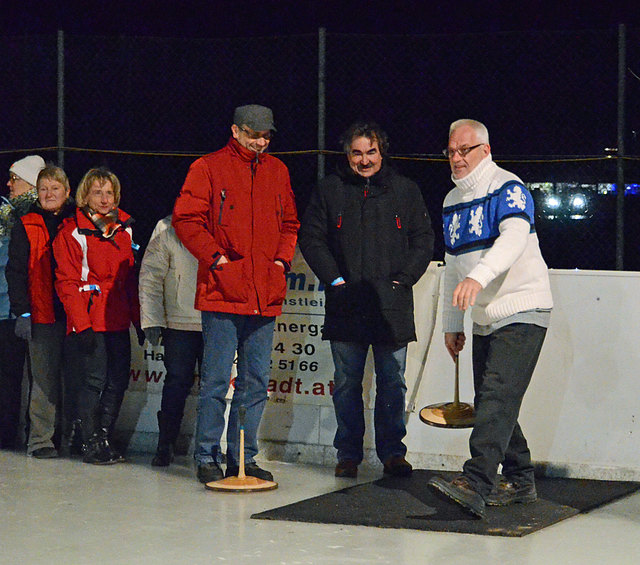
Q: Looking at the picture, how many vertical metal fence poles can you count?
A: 3